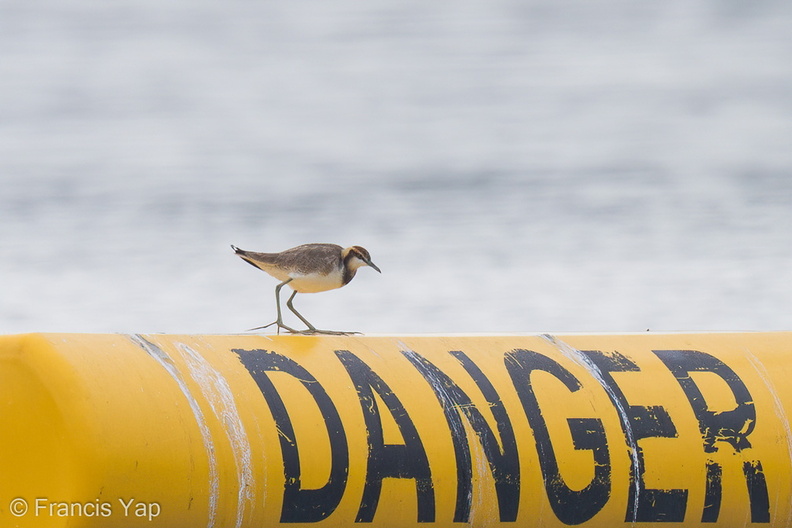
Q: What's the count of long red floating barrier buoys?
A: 0